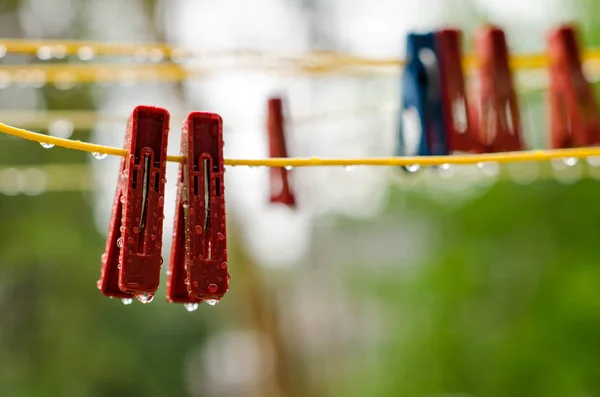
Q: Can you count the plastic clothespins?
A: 7